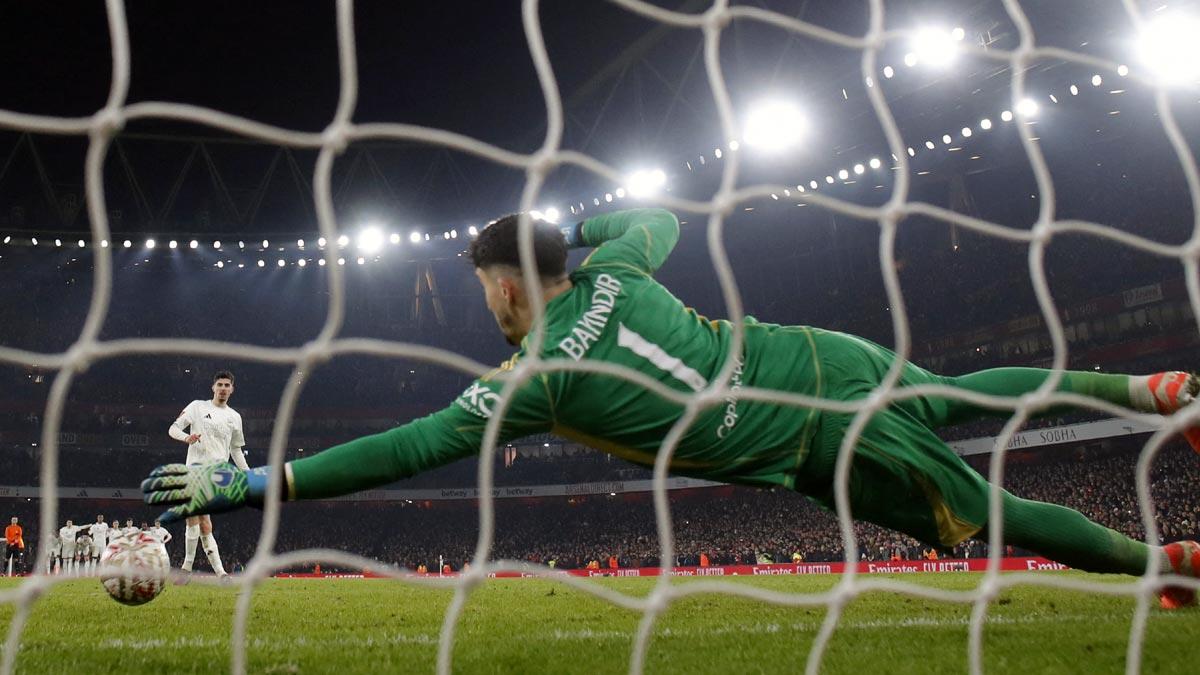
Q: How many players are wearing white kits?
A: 9